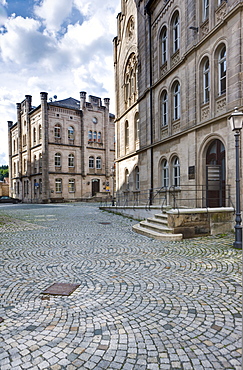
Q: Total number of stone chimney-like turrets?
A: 6